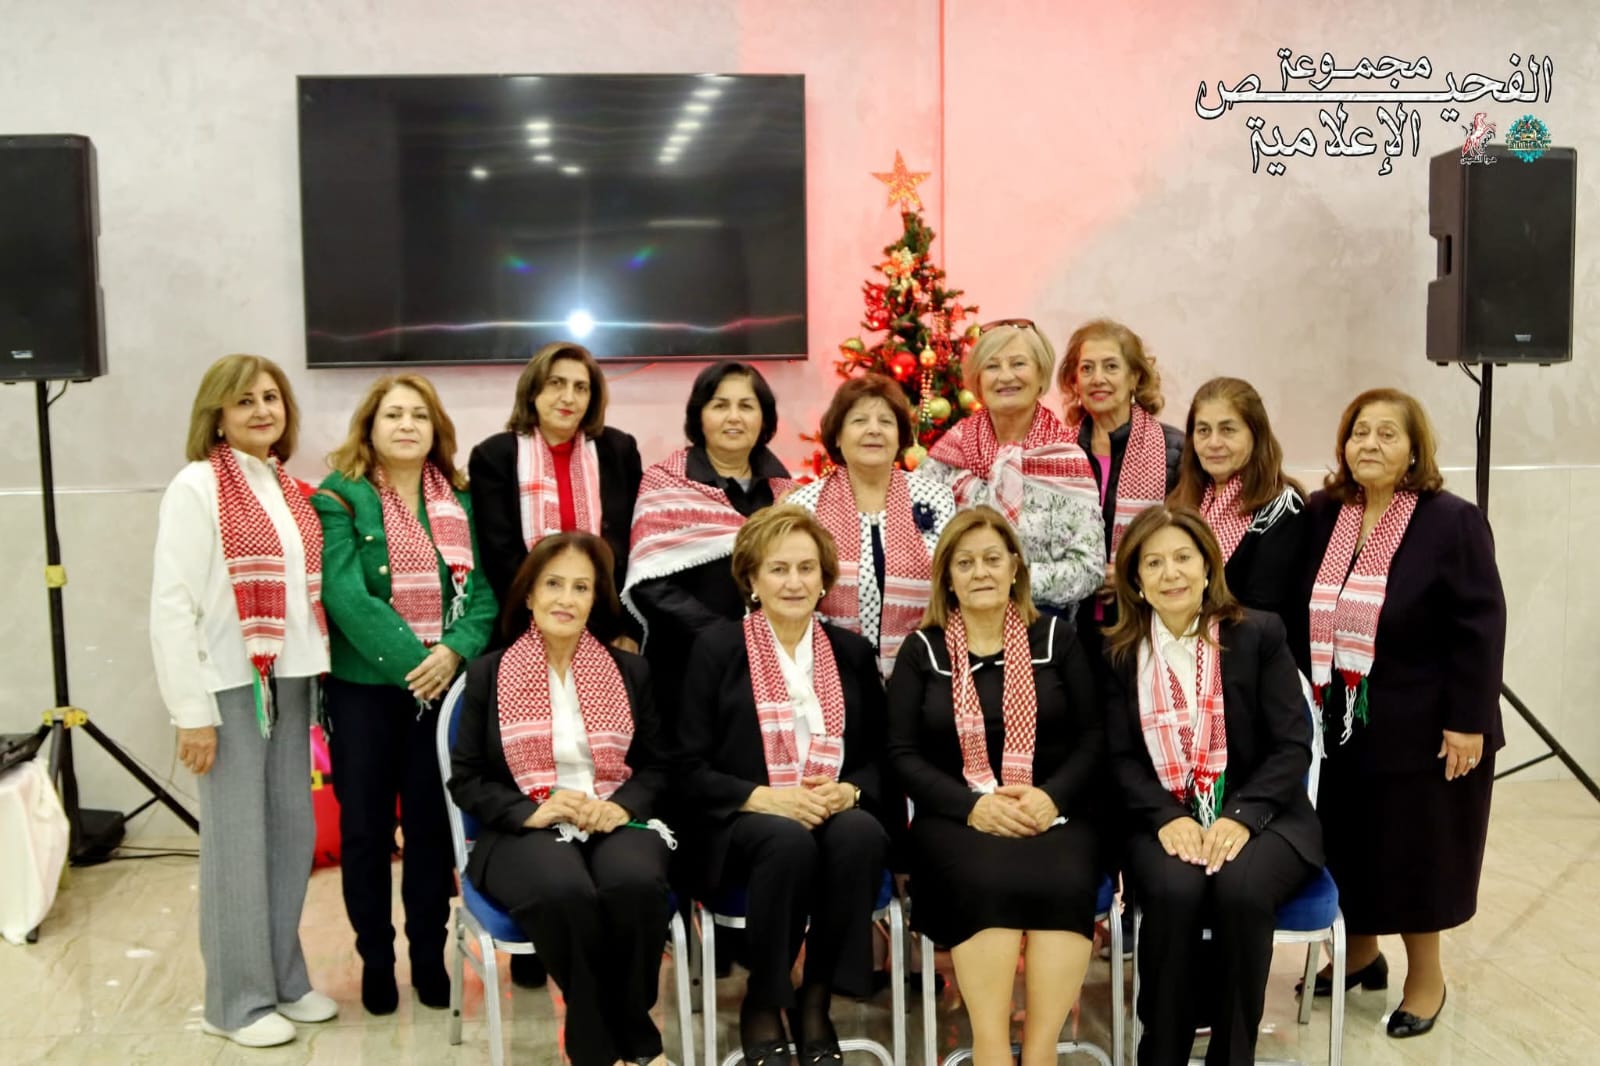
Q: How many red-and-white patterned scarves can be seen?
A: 13